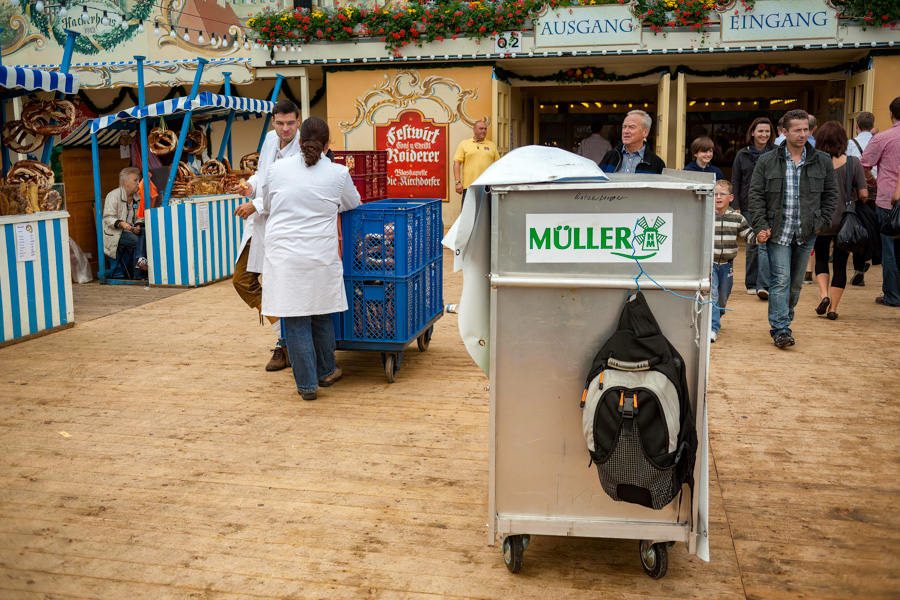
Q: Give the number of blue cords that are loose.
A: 2